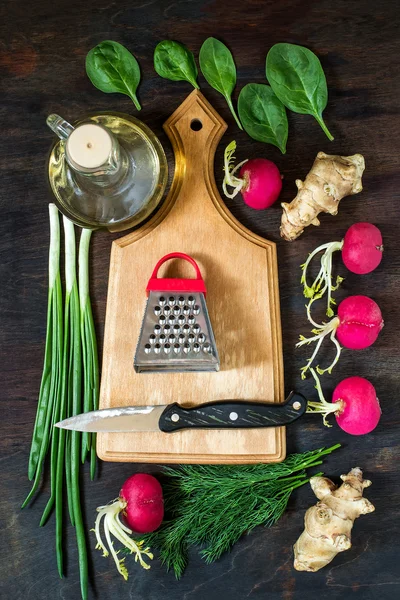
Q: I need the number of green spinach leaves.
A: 5